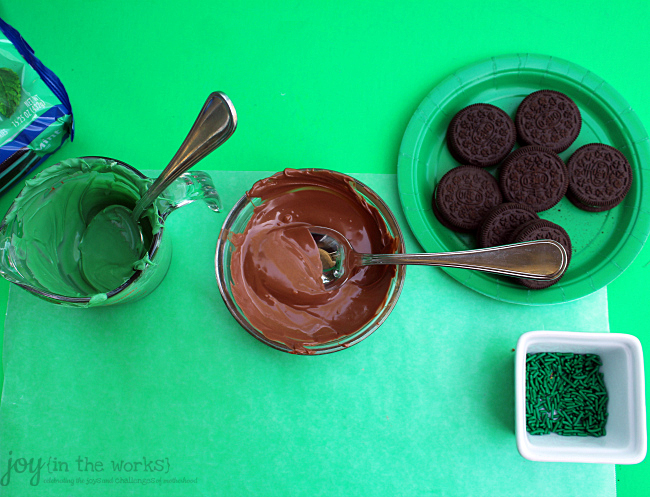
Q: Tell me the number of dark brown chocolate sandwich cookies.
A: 7